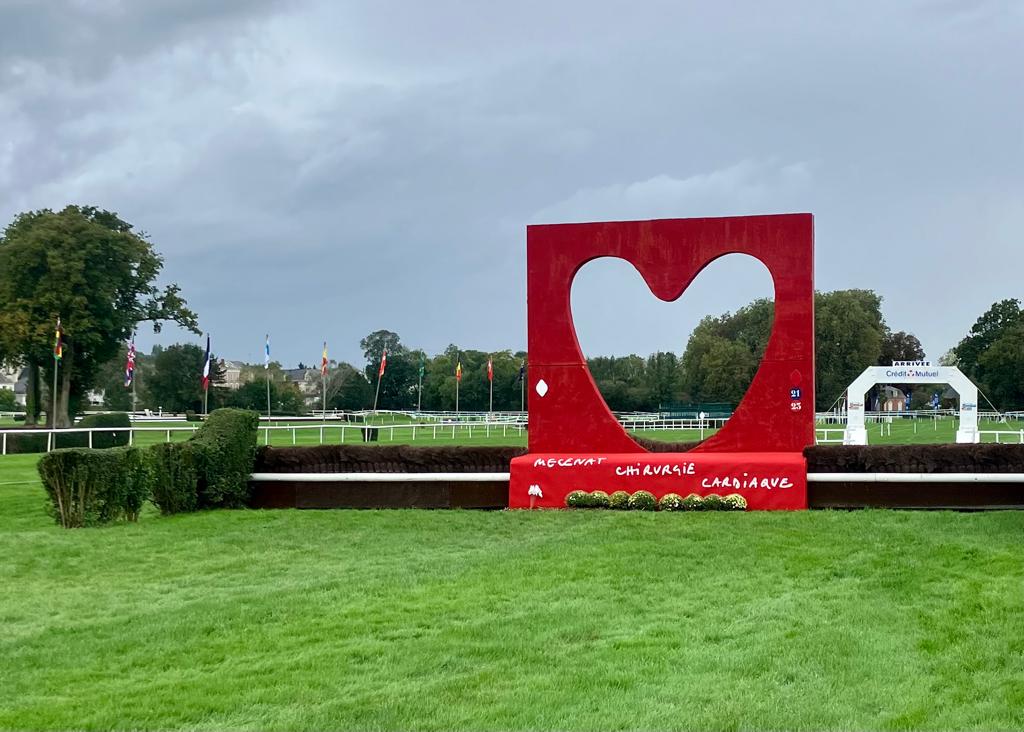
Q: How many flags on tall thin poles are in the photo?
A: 10